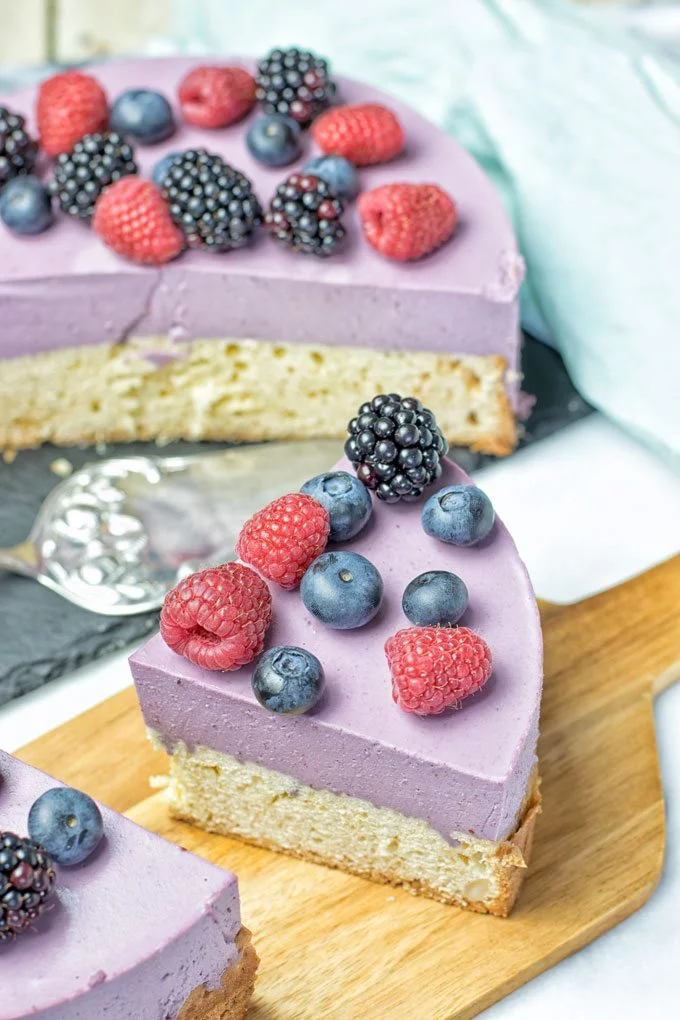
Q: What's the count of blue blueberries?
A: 11